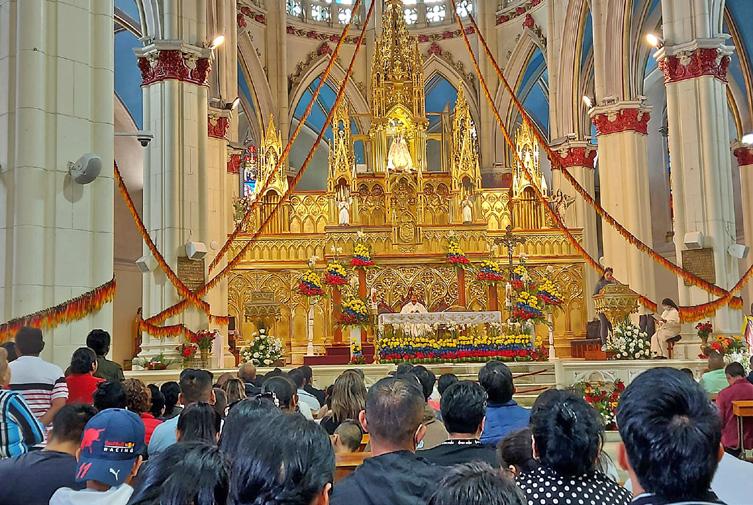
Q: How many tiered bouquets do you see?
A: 9